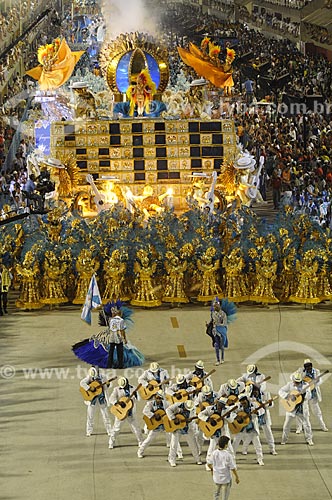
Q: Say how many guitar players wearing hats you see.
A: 15